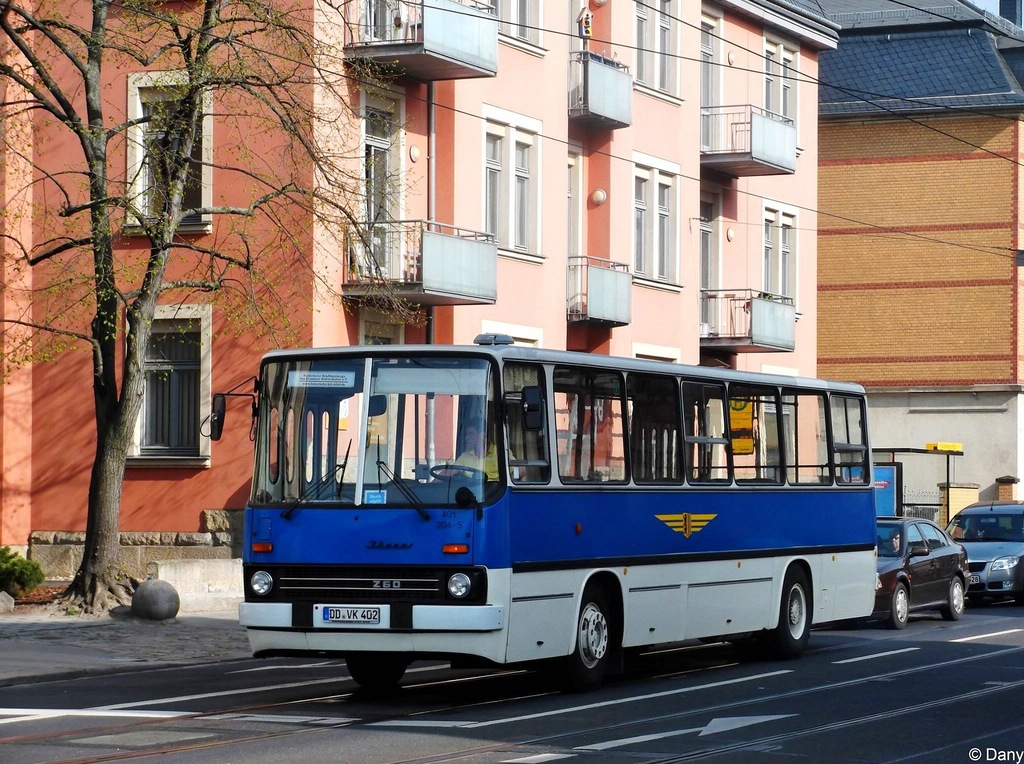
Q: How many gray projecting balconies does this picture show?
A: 6